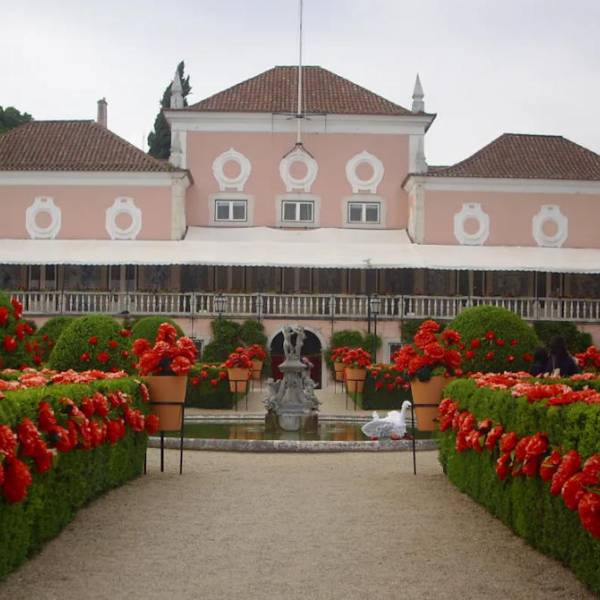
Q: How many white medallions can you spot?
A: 7